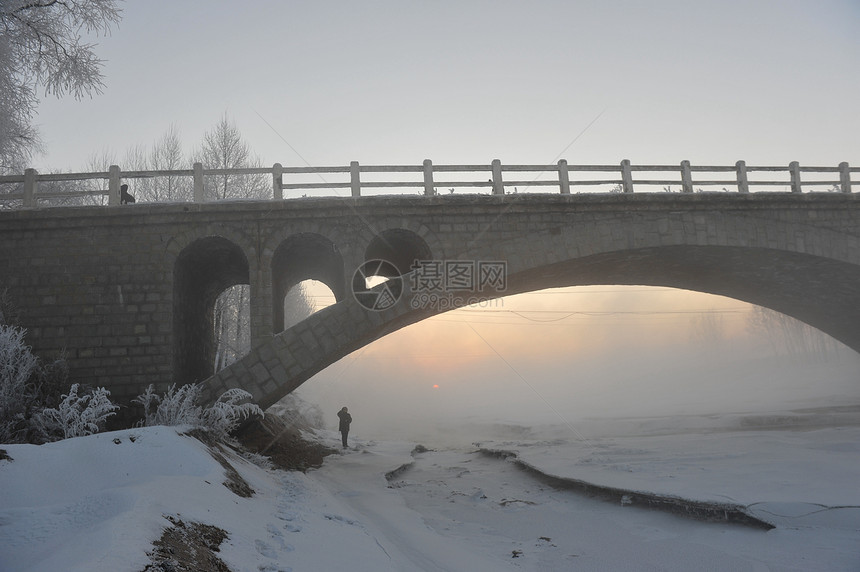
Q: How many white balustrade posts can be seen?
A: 13